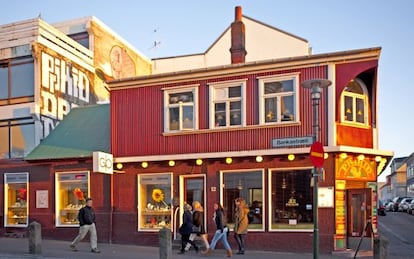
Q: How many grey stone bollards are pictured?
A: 3